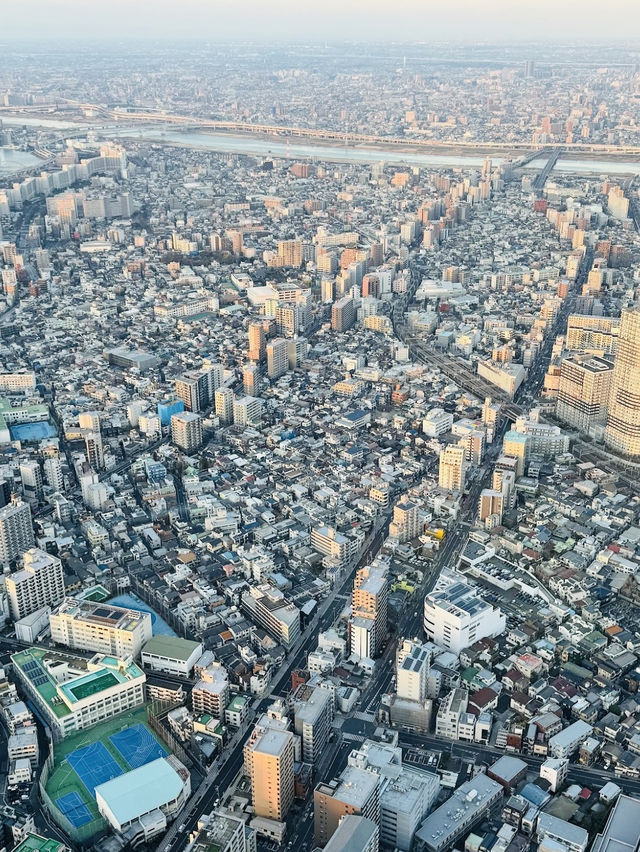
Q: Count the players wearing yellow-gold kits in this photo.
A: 0